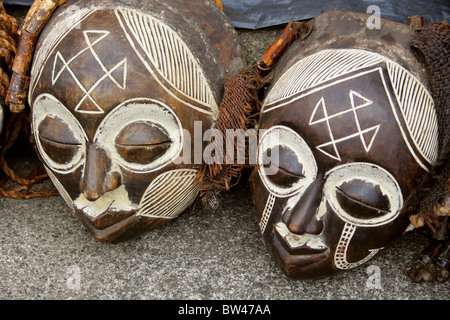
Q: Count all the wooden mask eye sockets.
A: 4